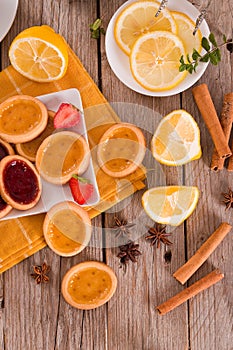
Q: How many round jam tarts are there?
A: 9